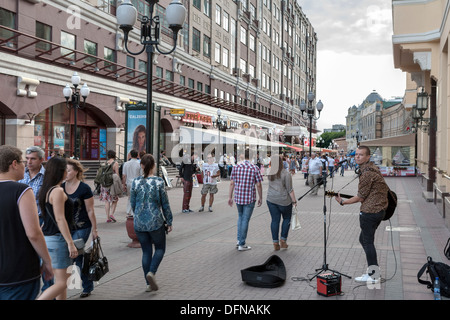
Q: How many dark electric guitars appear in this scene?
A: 1